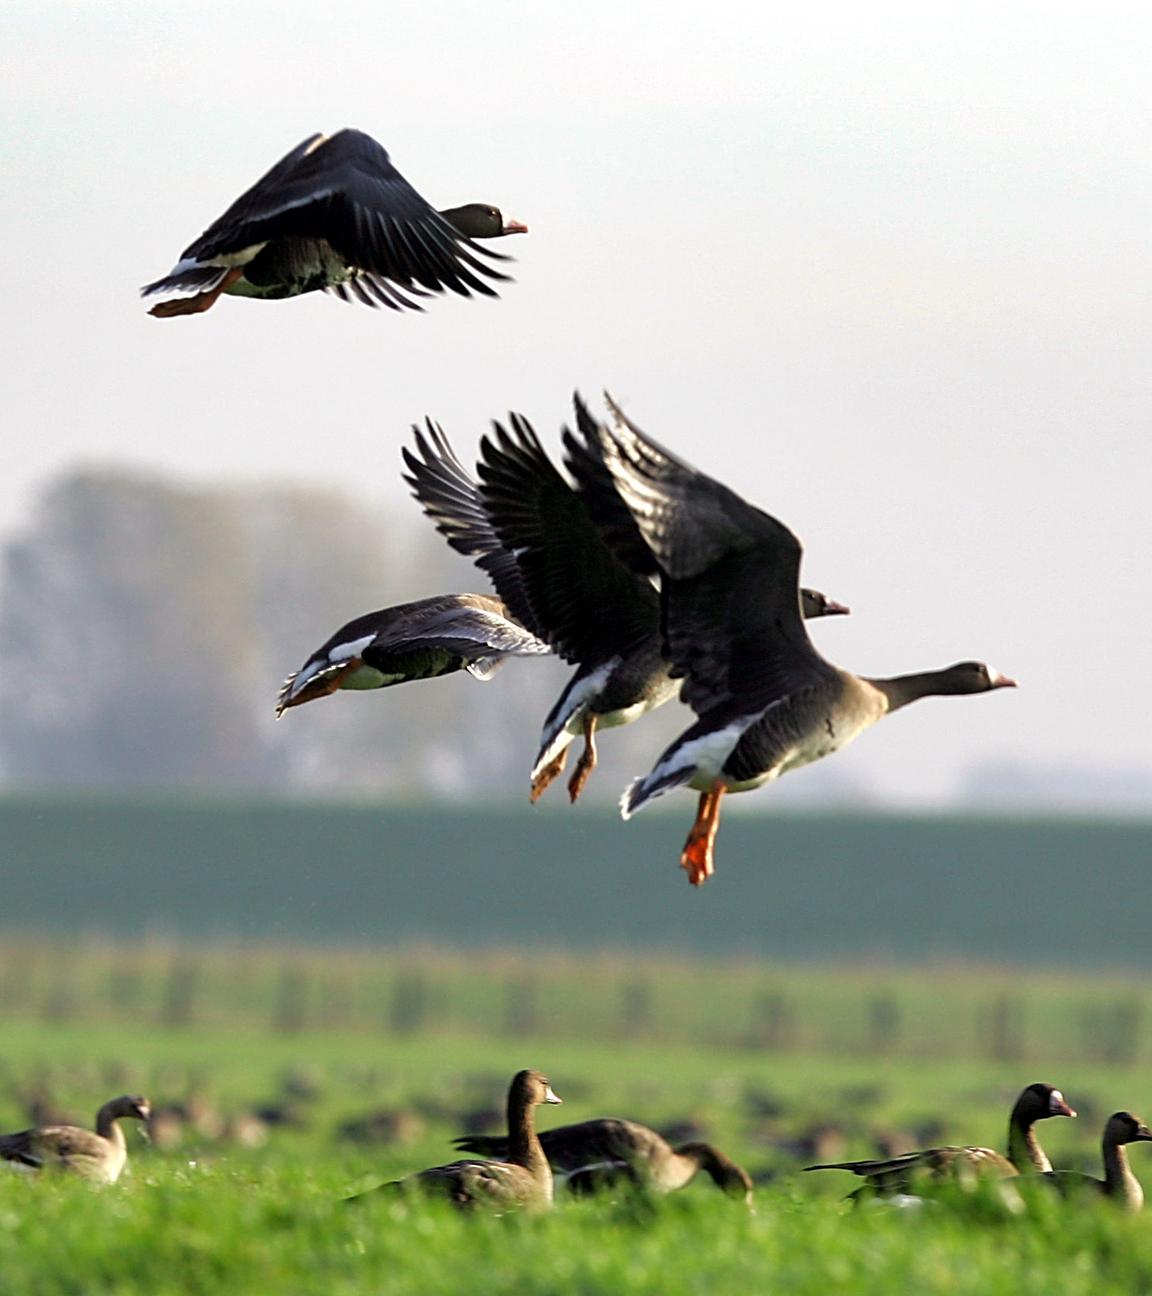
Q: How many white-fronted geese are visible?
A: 9